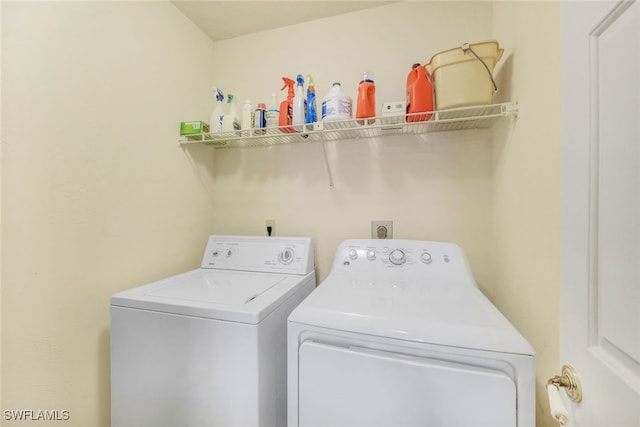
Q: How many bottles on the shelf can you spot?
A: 11